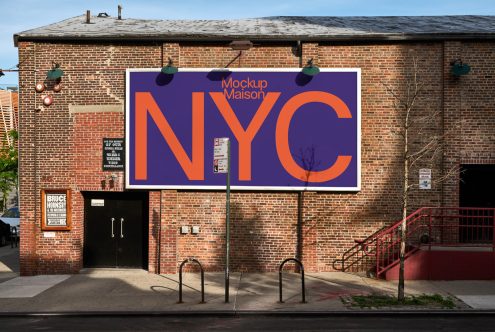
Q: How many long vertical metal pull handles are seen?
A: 2